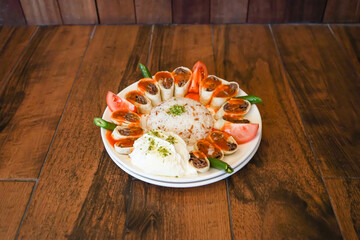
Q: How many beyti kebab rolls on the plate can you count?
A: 14